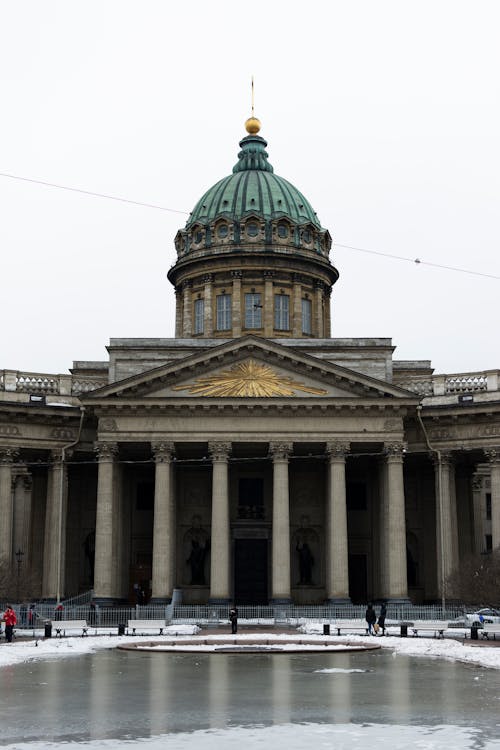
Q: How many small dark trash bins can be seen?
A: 5